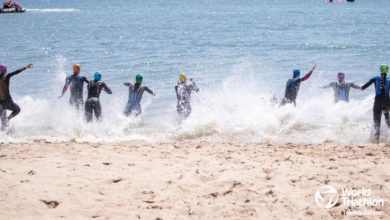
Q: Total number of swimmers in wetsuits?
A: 8